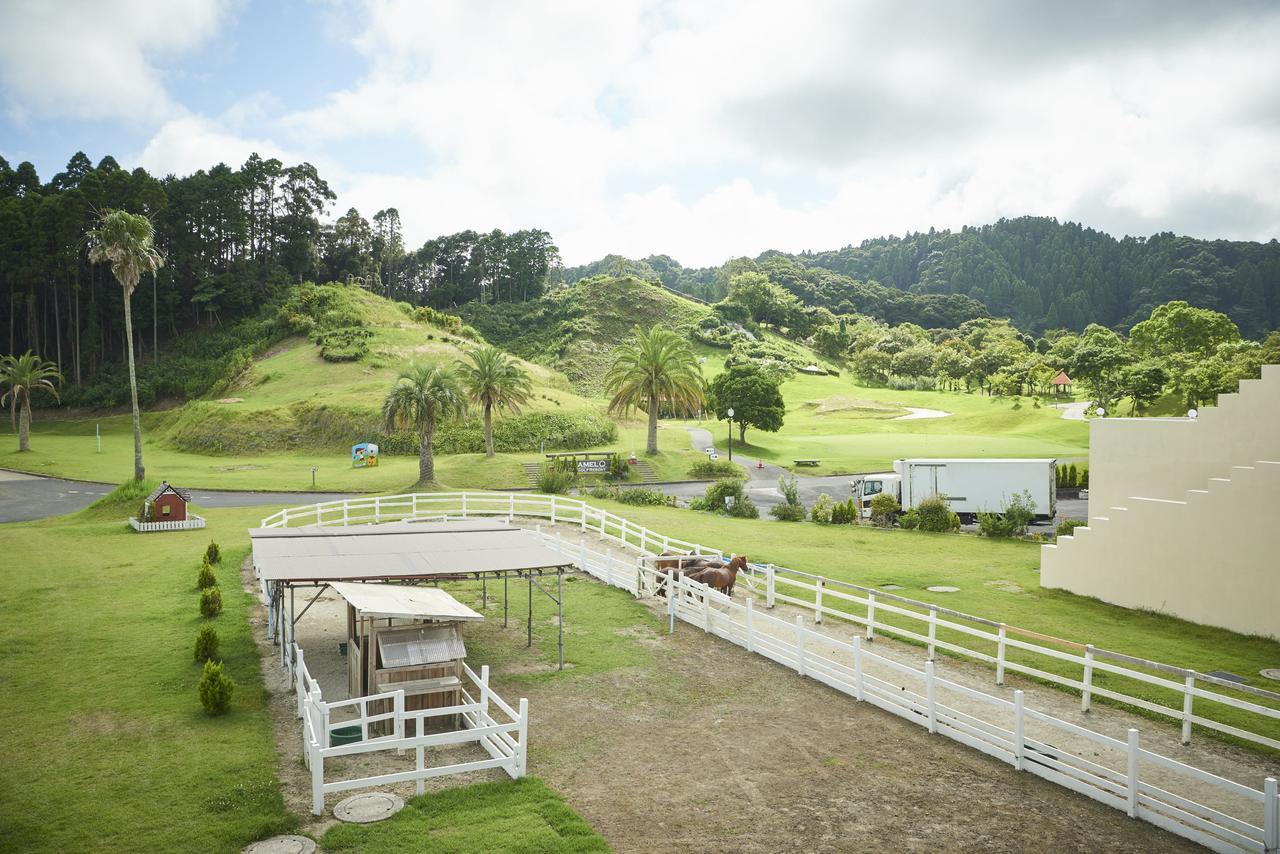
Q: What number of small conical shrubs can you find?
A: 5